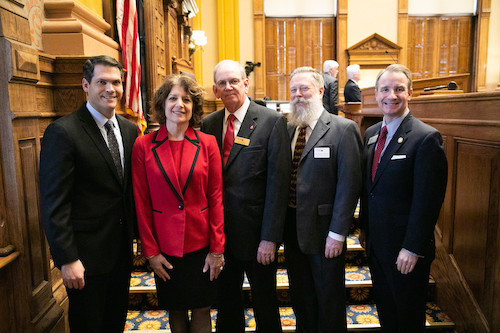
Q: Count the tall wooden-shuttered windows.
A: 2